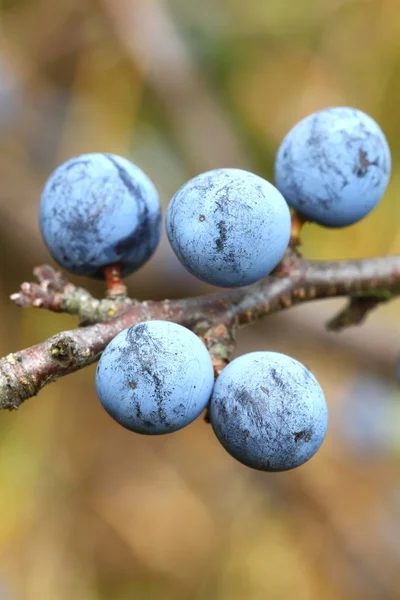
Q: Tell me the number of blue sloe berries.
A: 5